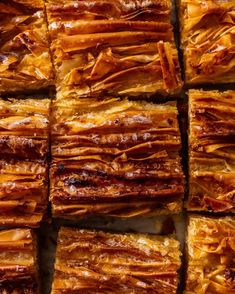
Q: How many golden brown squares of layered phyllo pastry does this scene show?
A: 9